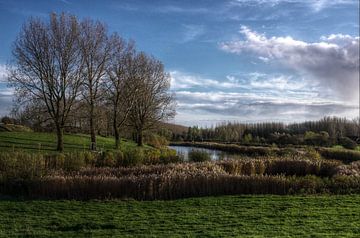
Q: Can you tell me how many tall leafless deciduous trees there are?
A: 4